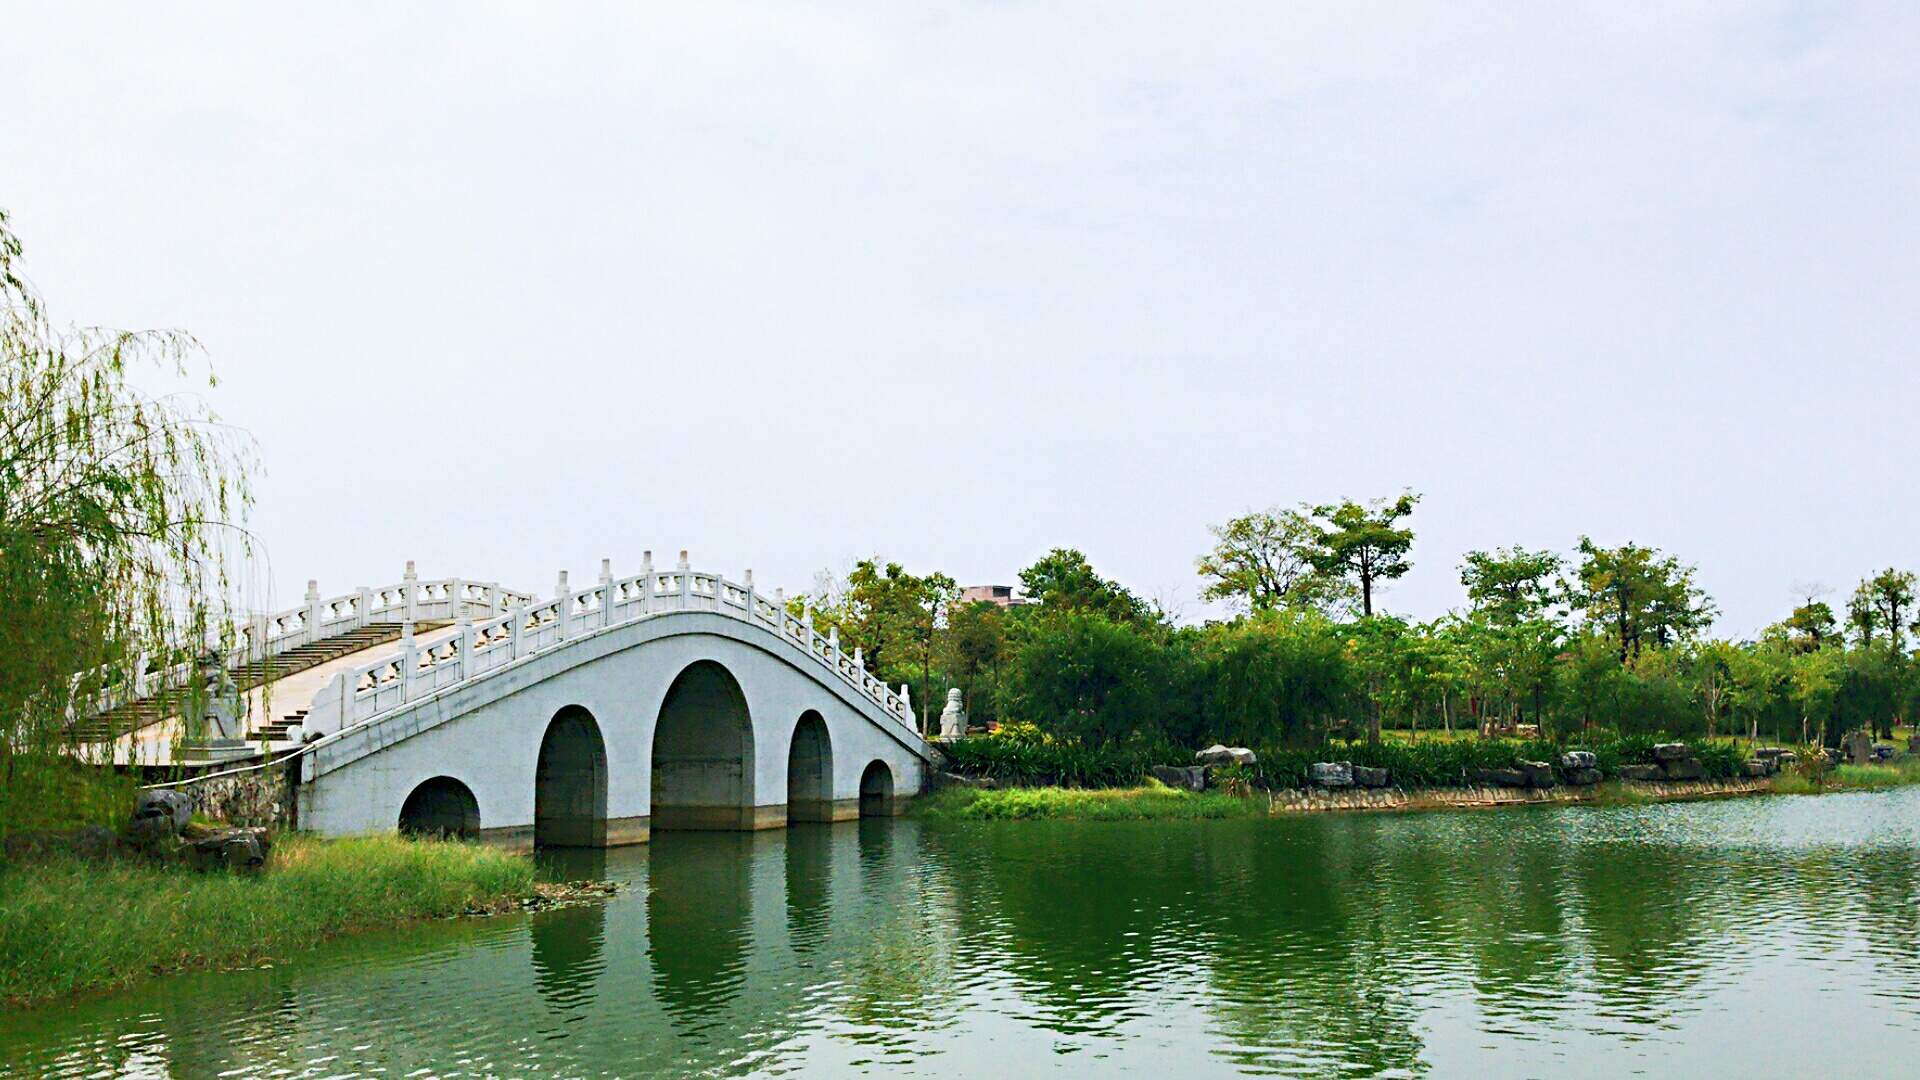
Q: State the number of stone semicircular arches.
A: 5